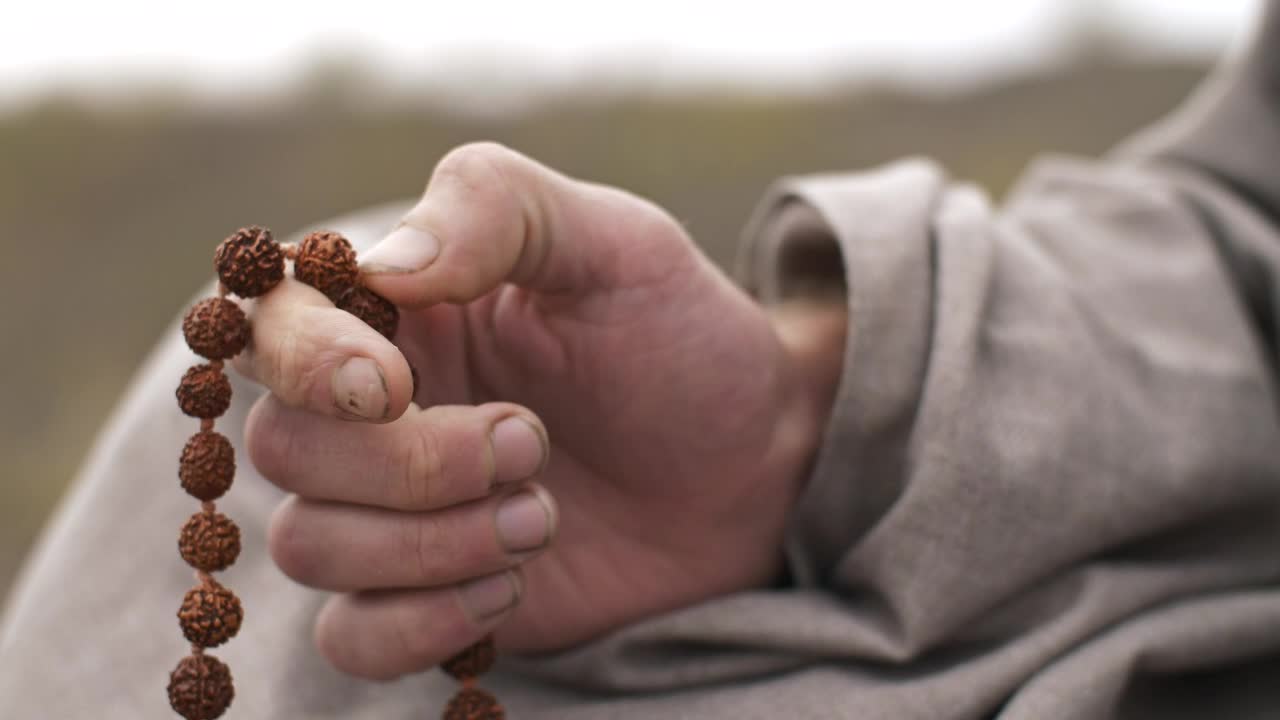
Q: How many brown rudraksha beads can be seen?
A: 11